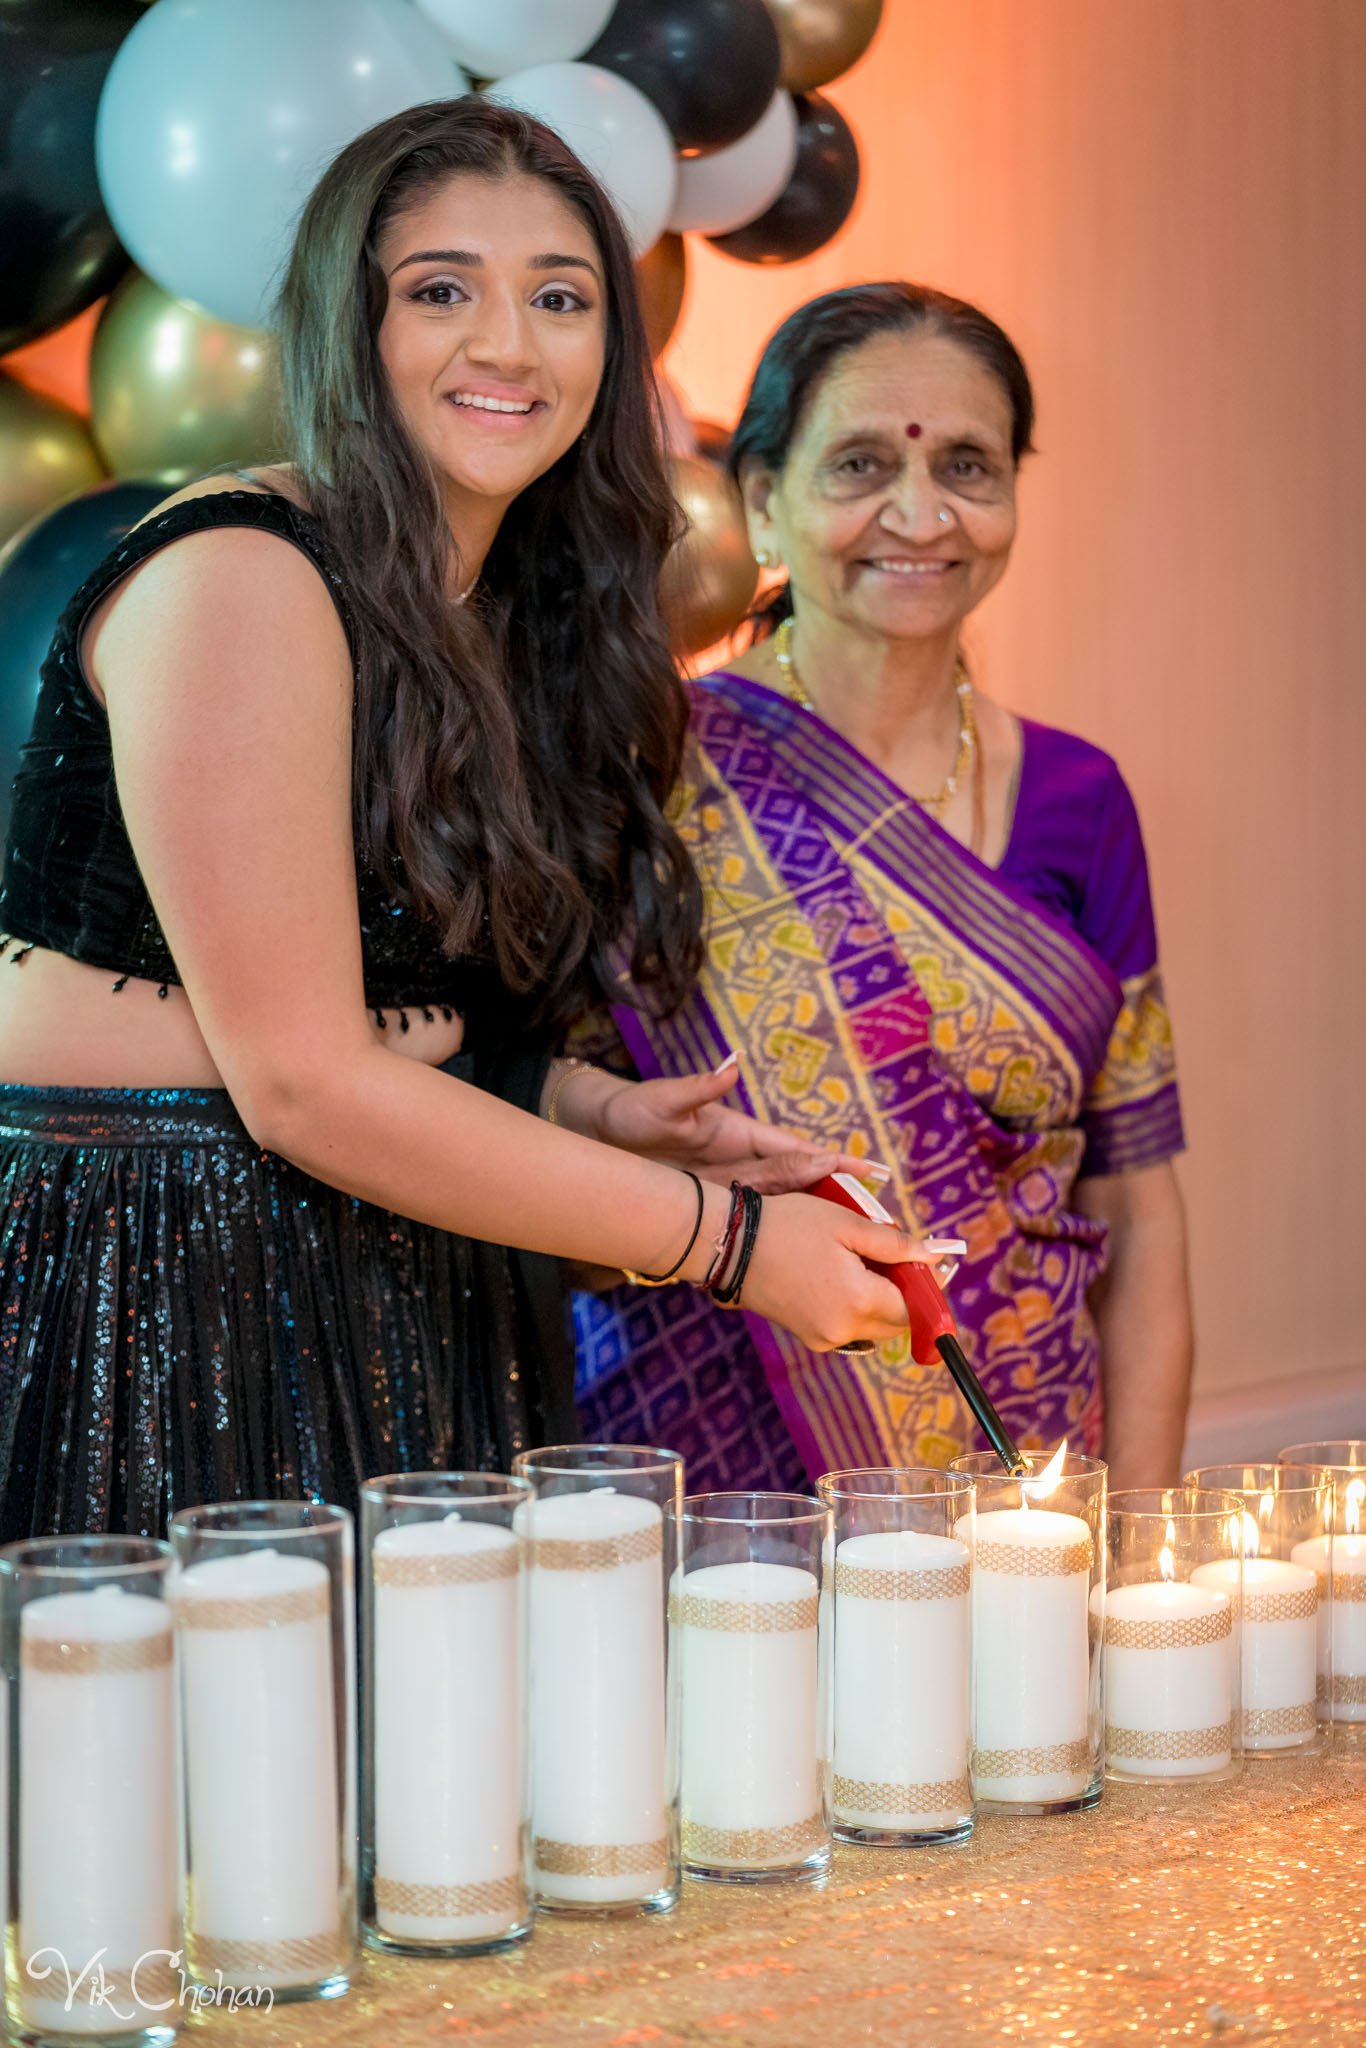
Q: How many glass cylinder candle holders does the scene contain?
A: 10